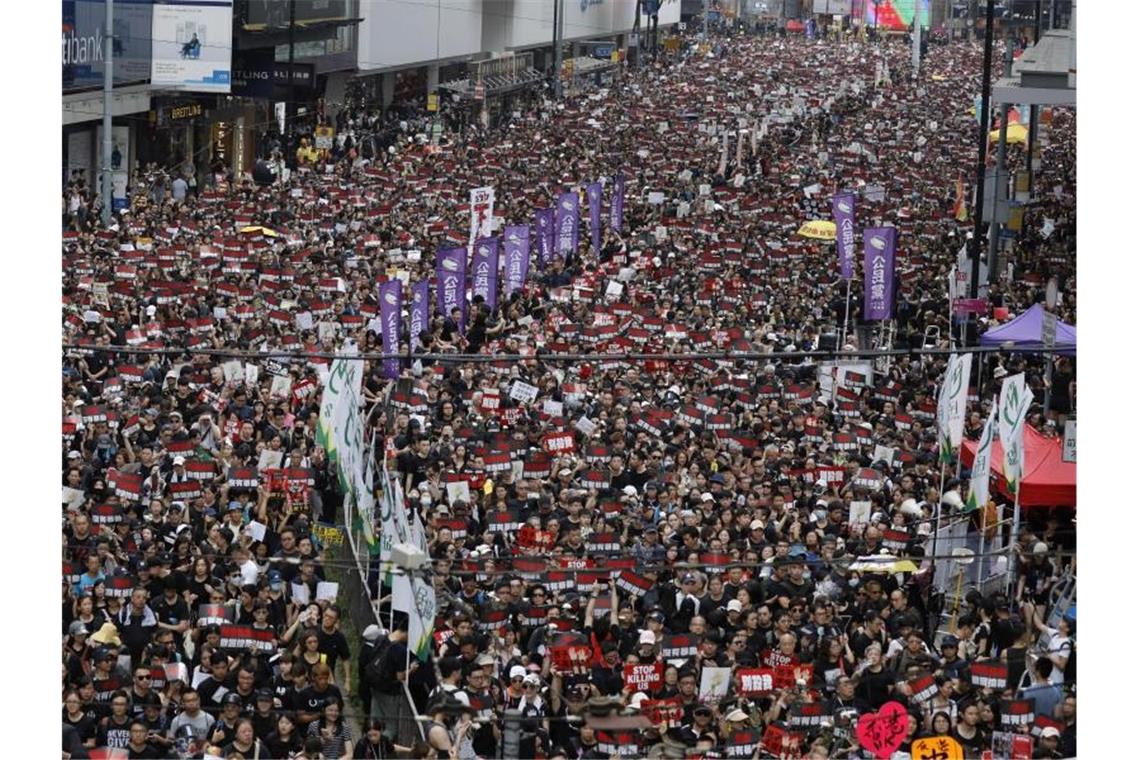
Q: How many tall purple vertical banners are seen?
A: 11